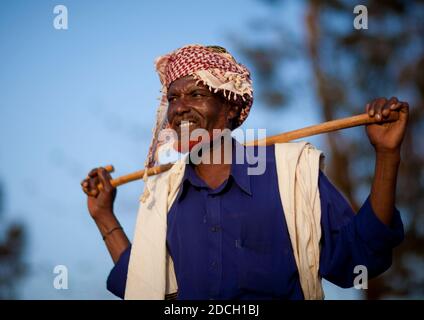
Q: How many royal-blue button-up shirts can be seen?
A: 1